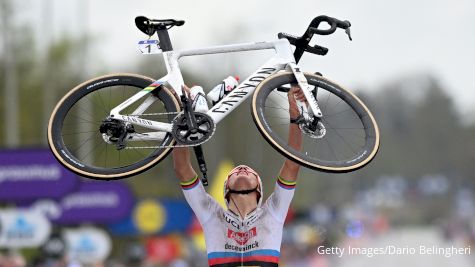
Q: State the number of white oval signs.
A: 2